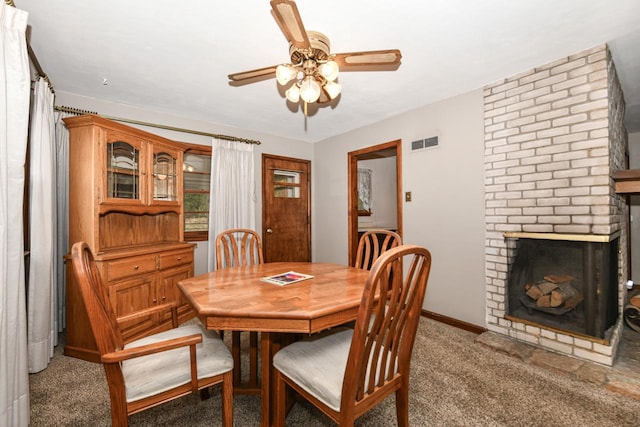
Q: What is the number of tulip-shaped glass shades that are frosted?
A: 5